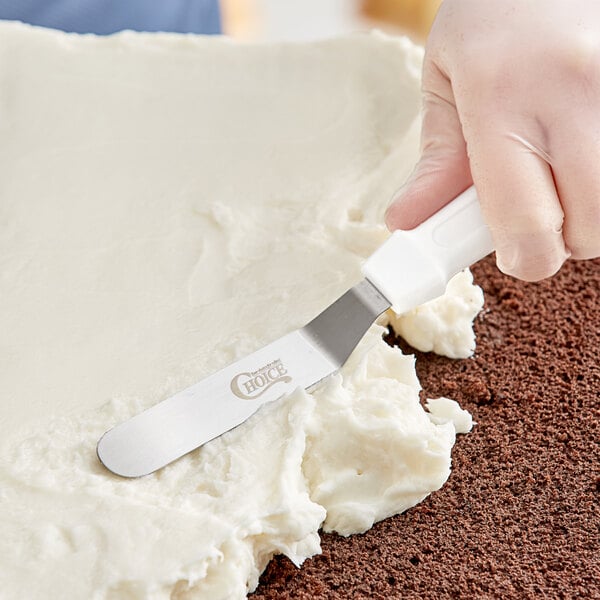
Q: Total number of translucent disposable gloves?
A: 1